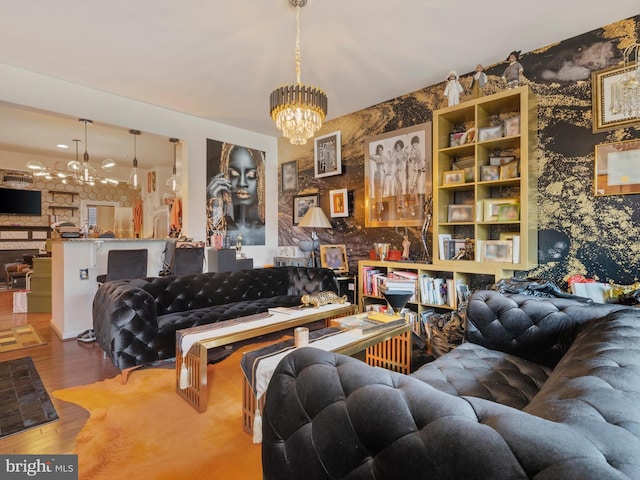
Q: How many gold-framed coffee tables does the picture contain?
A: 2